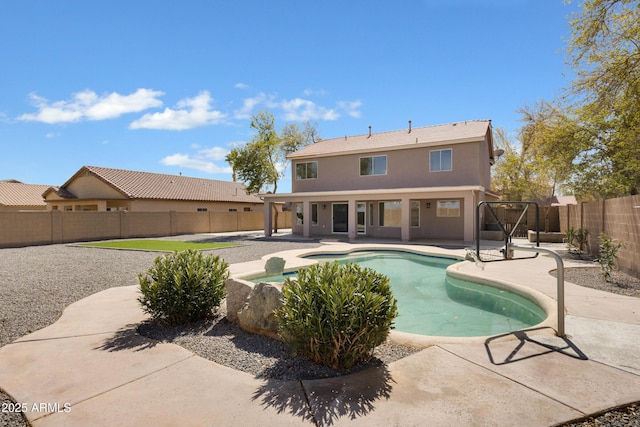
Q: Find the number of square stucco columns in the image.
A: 5